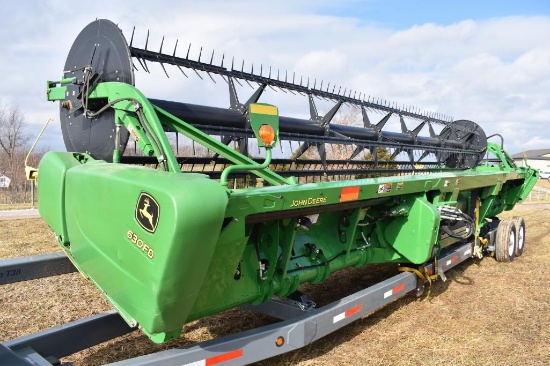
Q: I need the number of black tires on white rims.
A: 2